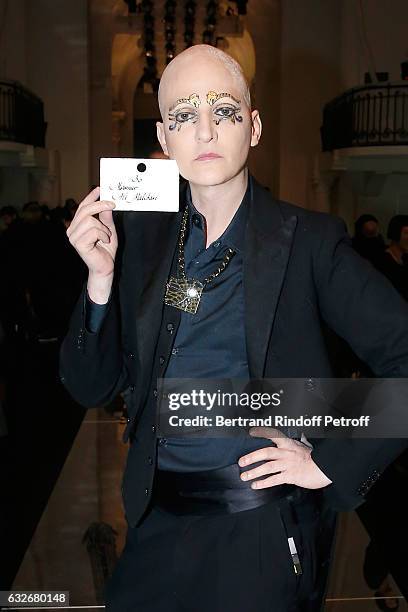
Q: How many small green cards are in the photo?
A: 0